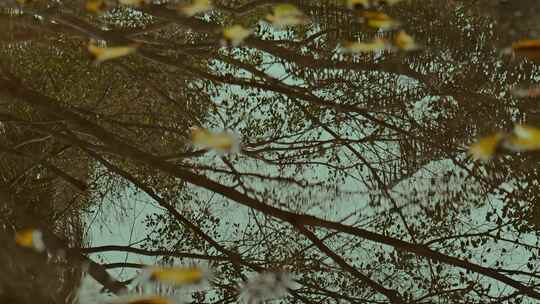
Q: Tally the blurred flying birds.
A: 0